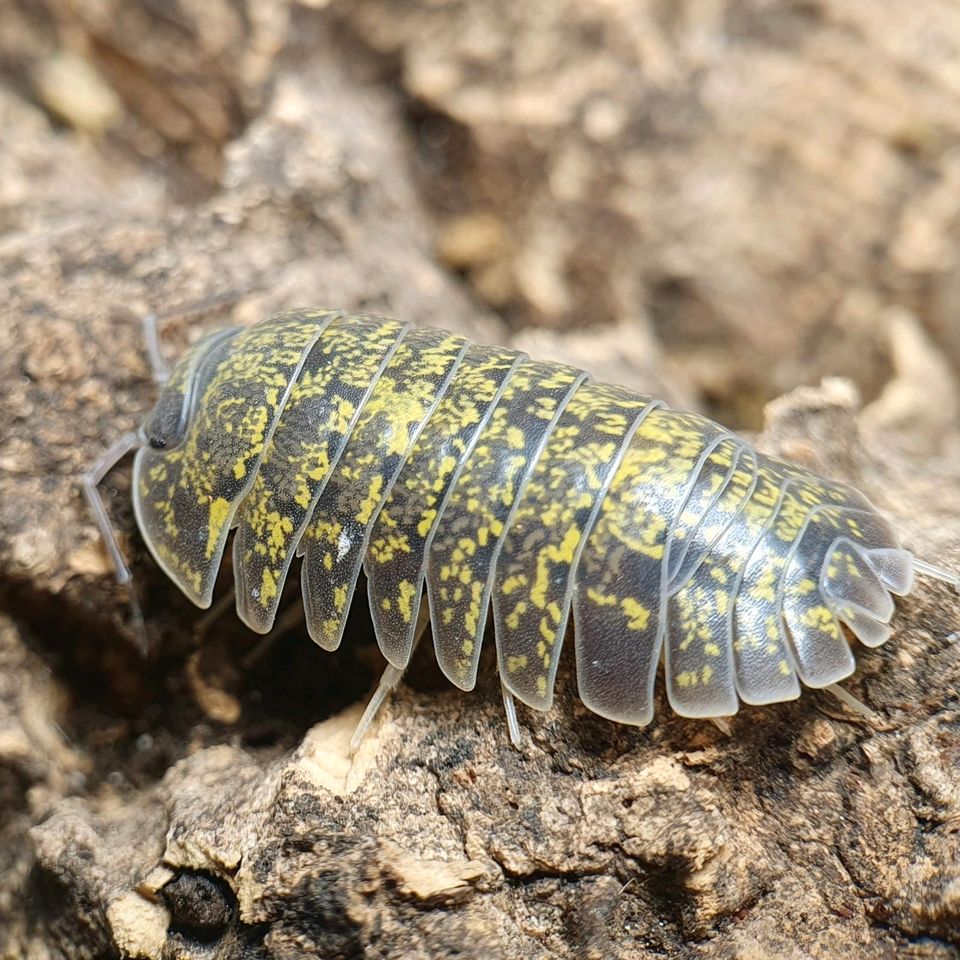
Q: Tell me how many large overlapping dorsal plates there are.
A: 7